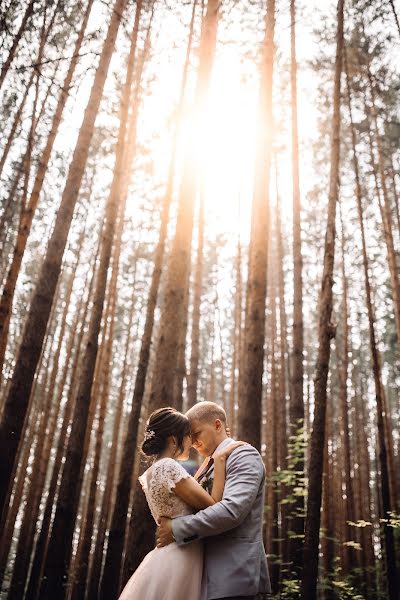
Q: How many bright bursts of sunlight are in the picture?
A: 1